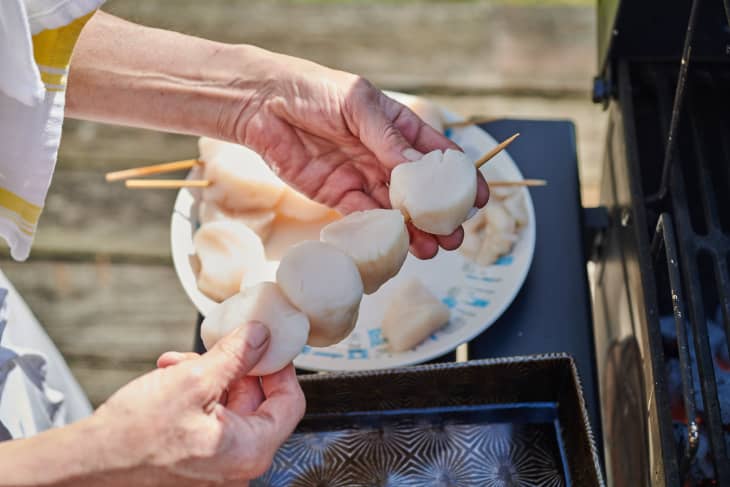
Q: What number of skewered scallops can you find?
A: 4